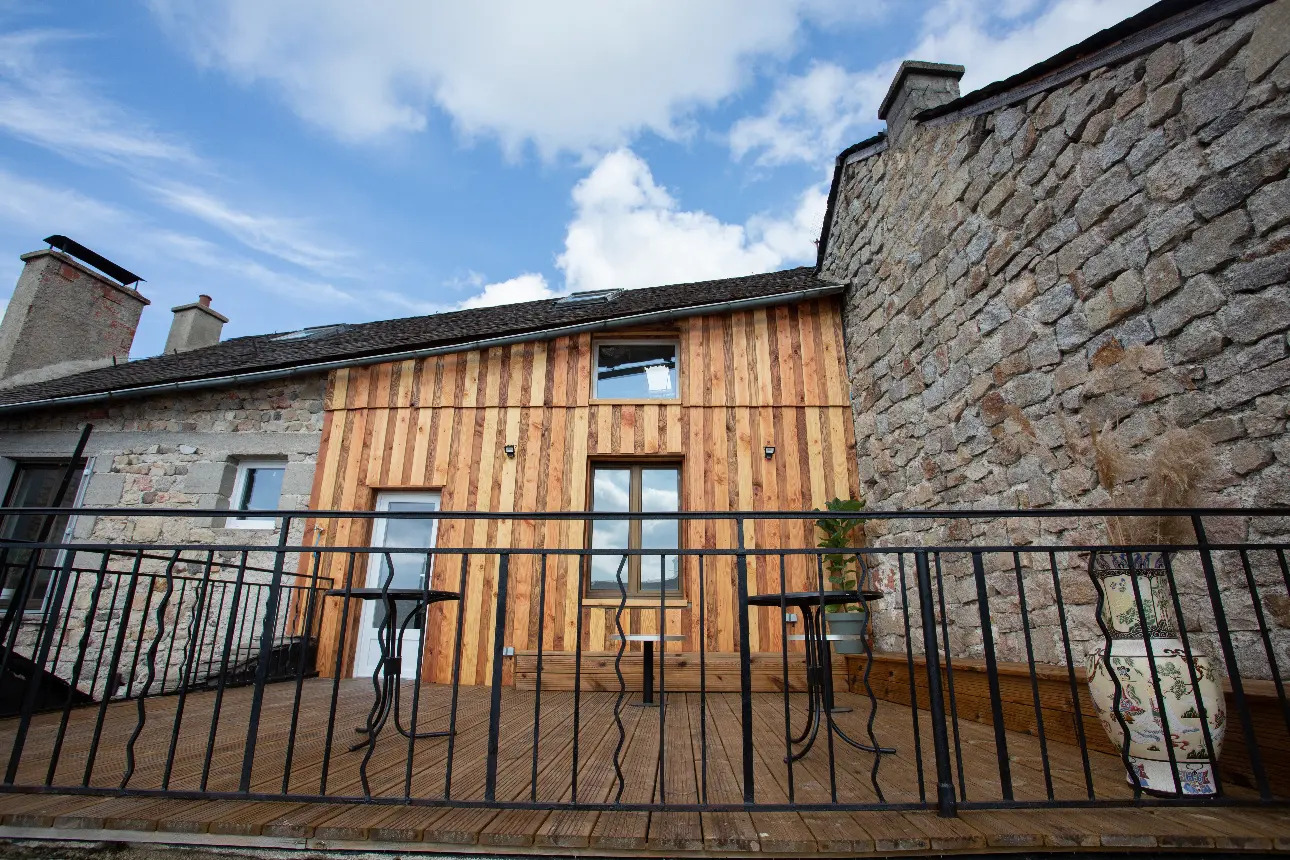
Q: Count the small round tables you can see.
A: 4